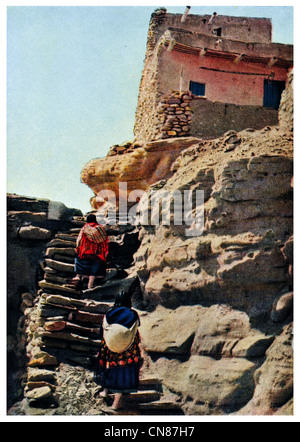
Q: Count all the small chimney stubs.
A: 2